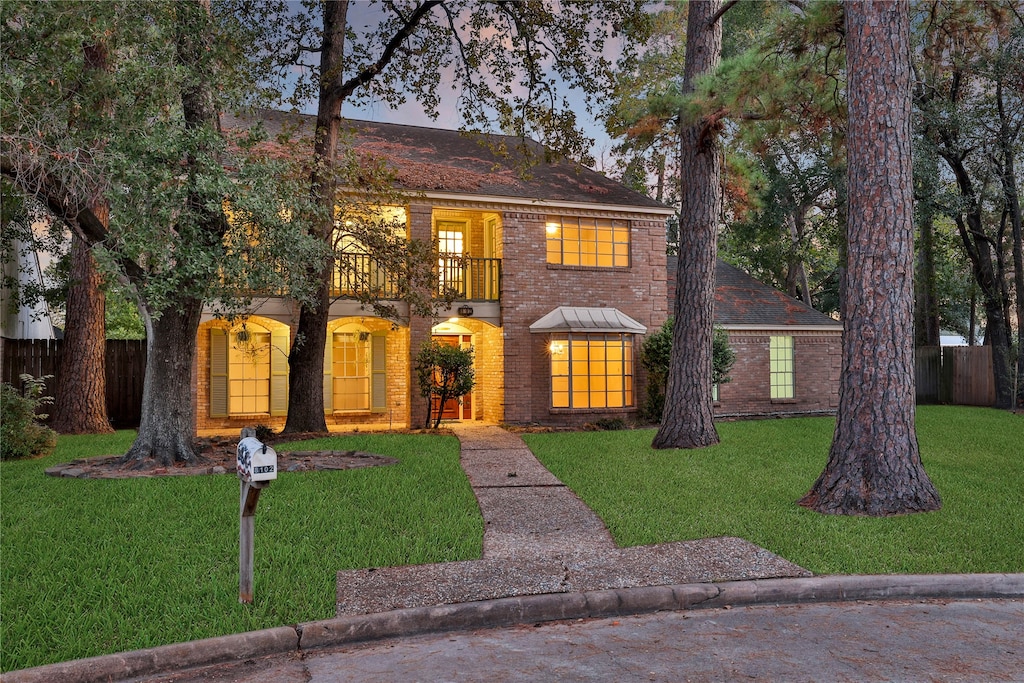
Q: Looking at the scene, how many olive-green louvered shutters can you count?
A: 4